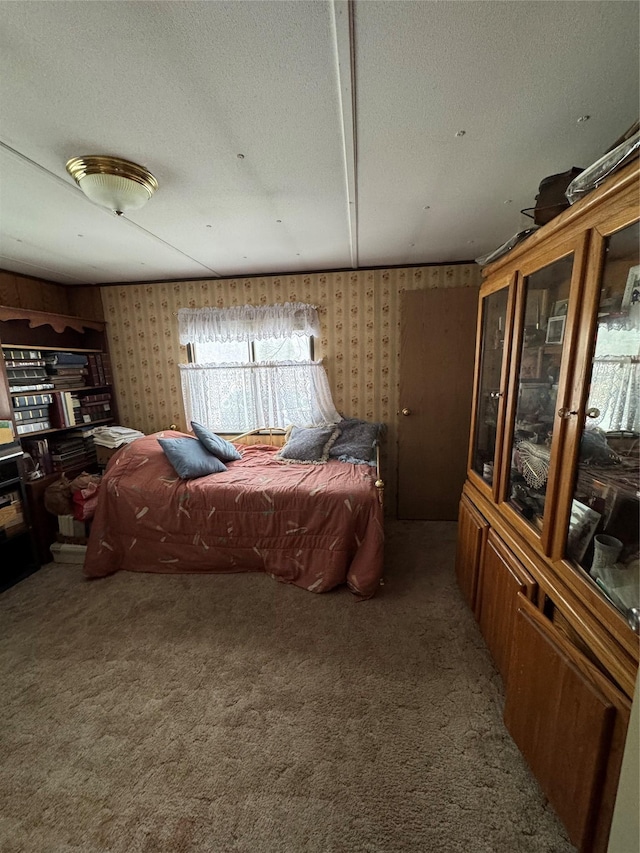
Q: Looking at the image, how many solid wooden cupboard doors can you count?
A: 3